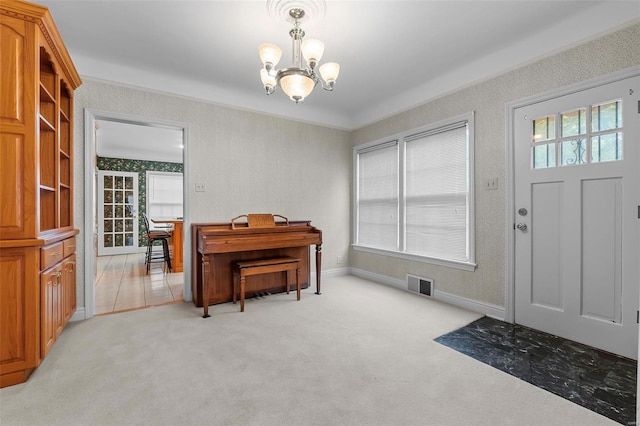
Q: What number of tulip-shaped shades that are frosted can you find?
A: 4